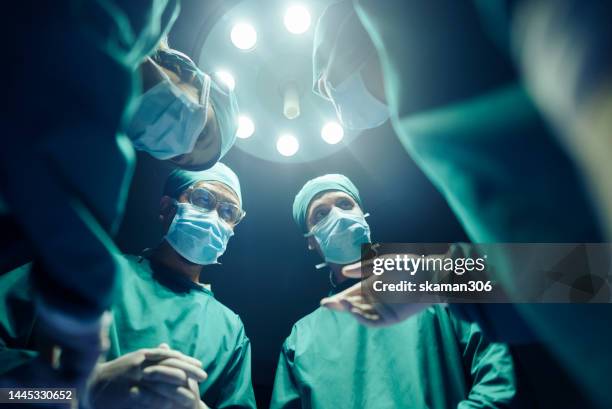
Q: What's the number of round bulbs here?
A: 6